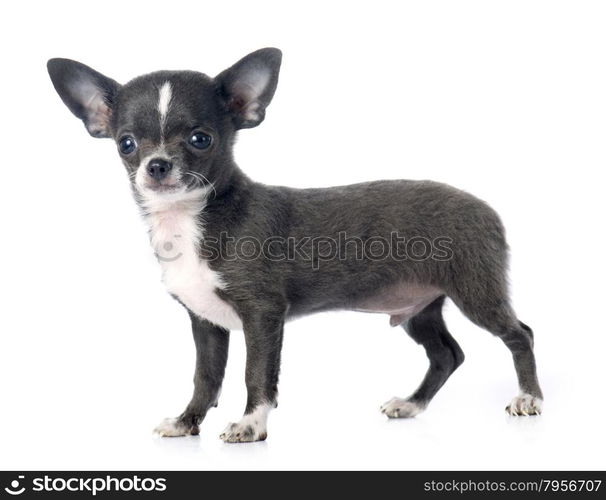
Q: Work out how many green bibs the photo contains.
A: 0